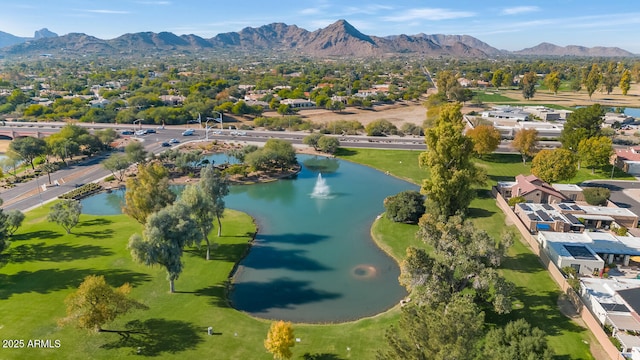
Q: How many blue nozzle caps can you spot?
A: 0